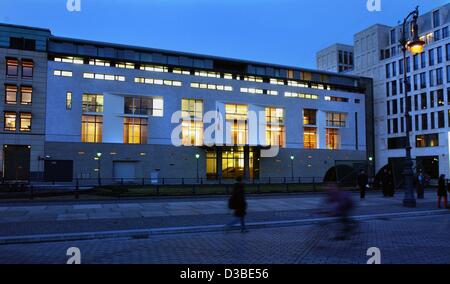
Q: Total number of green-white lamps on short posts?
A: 4